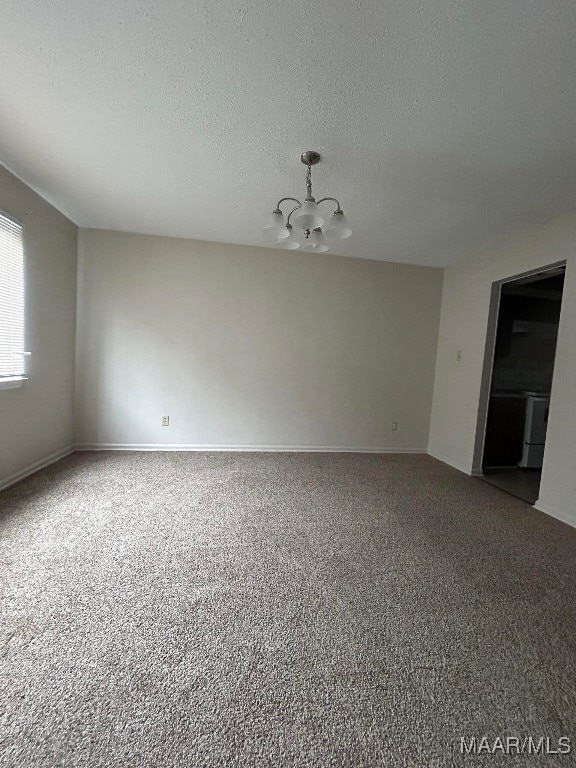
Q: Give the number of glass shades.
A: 5